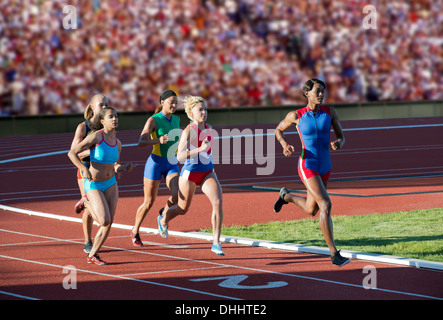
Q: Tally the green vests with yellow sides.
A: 1